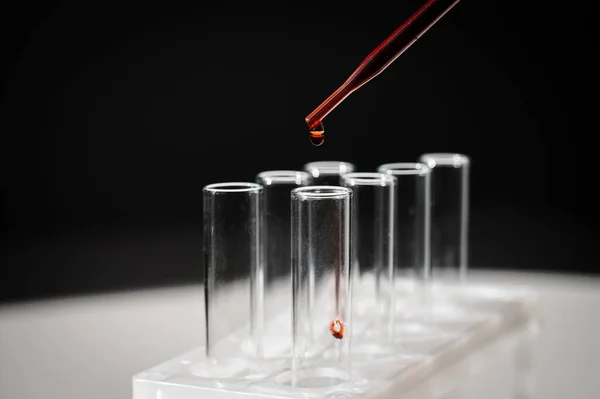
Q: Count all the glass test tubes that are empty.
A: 6